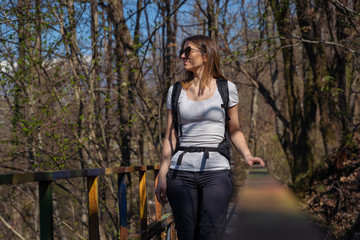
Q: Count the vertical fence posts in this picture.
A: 5